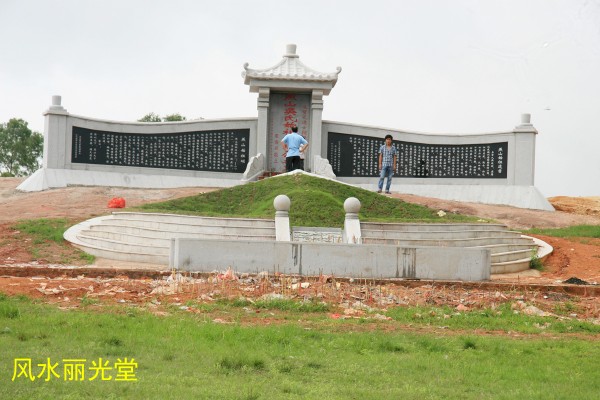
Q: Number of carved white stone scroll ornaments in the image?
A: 2